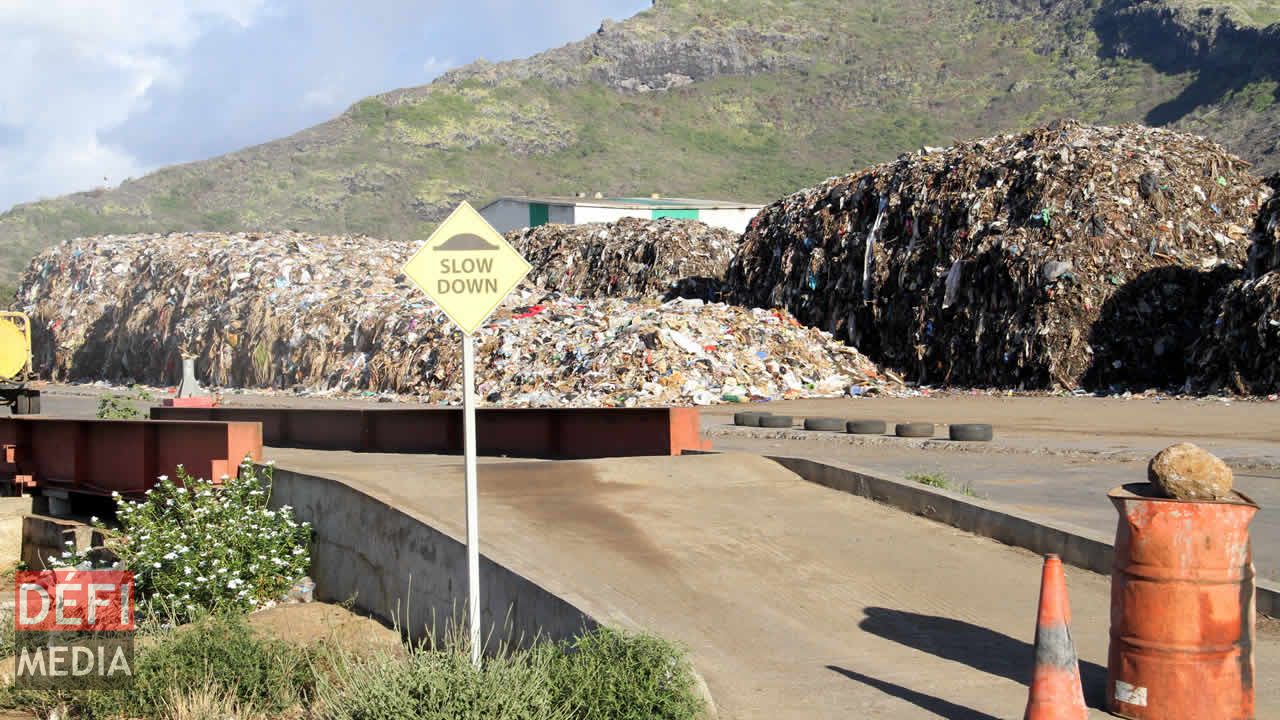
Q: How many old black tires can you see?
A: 6